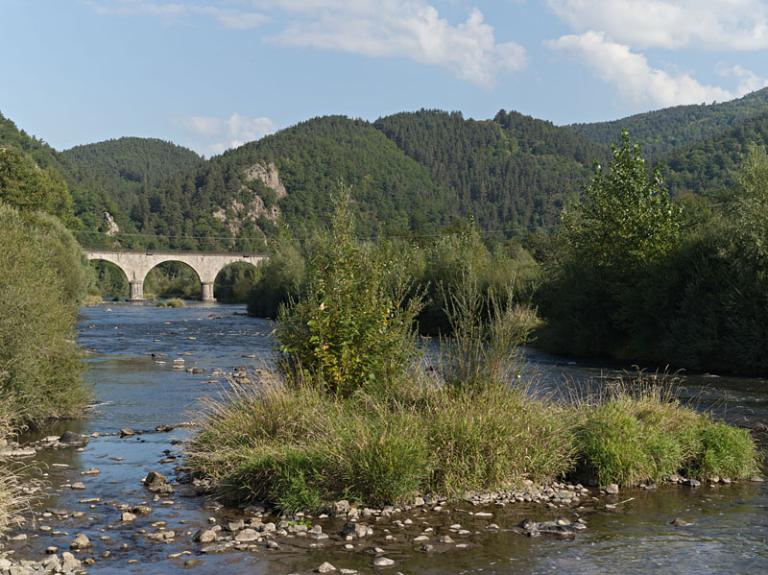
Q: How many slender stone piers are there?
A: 2